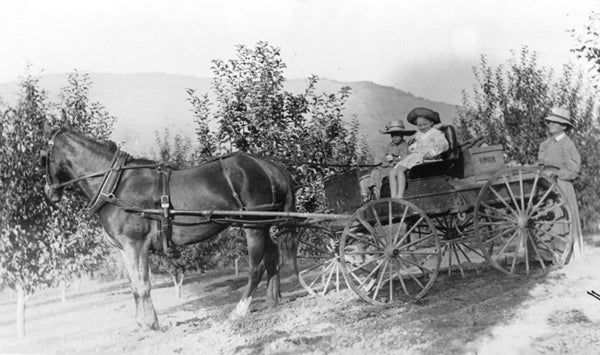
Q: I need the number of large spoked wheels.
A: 4